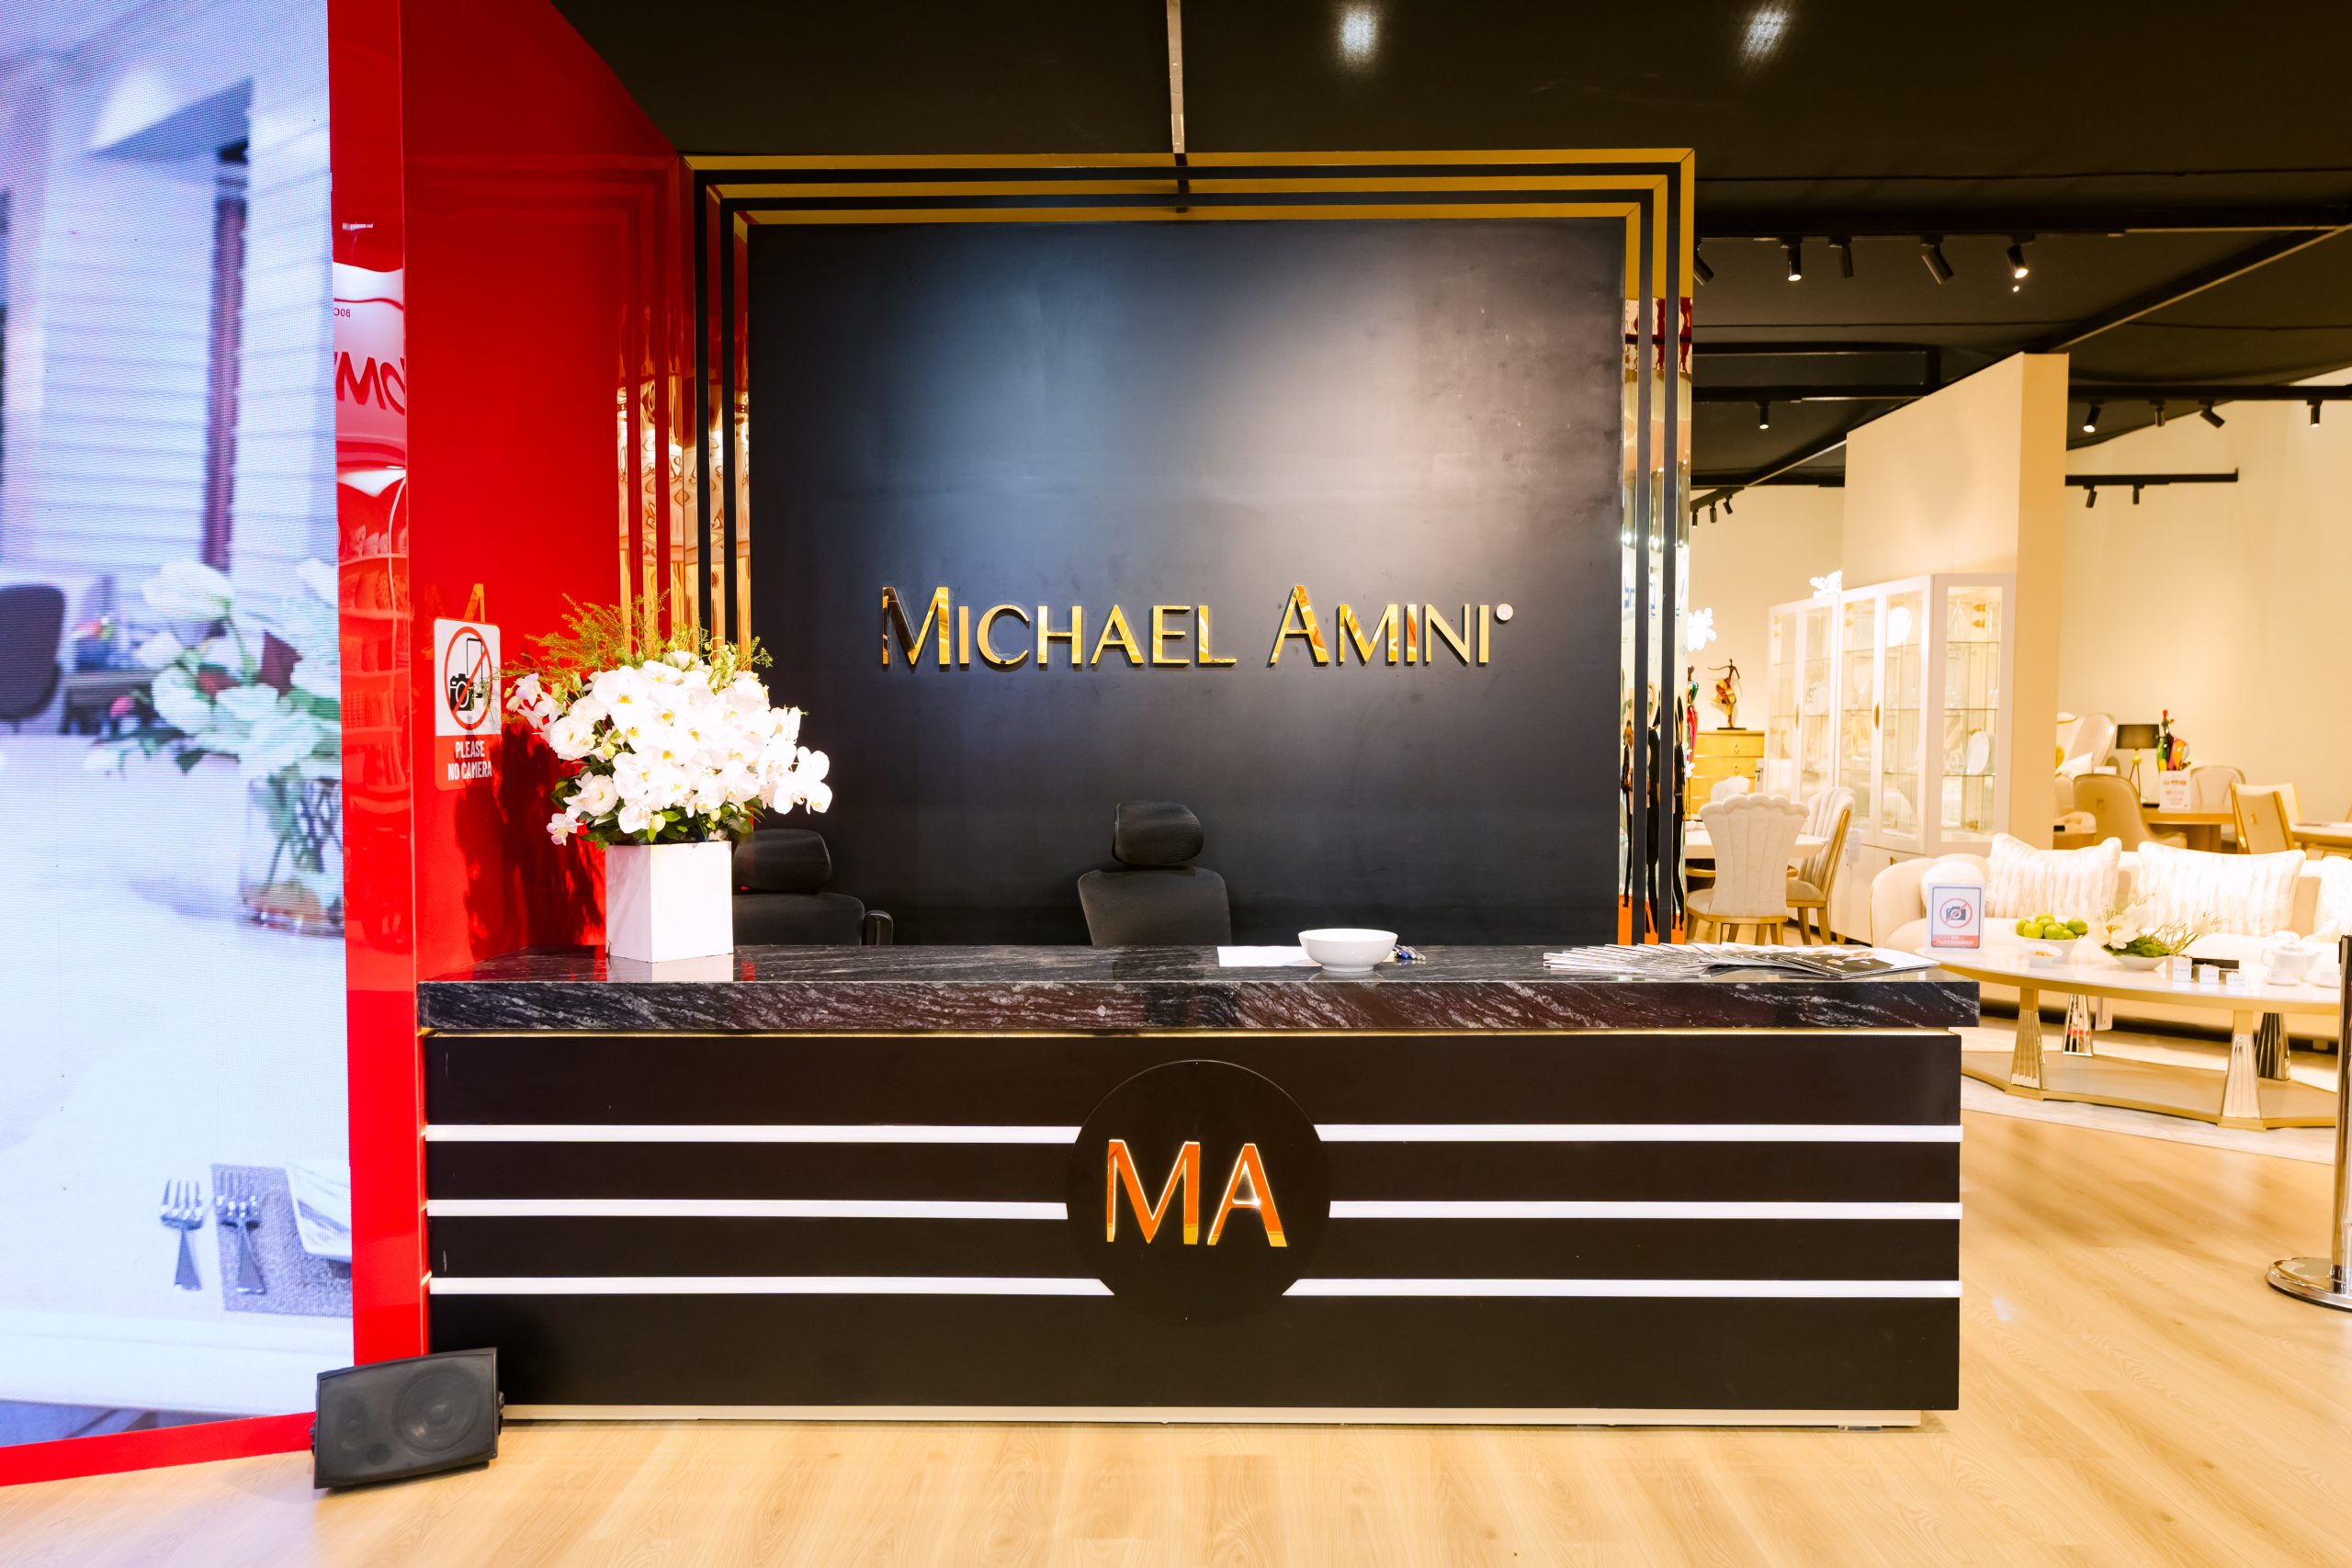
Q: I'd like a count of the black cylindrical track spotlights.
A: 15